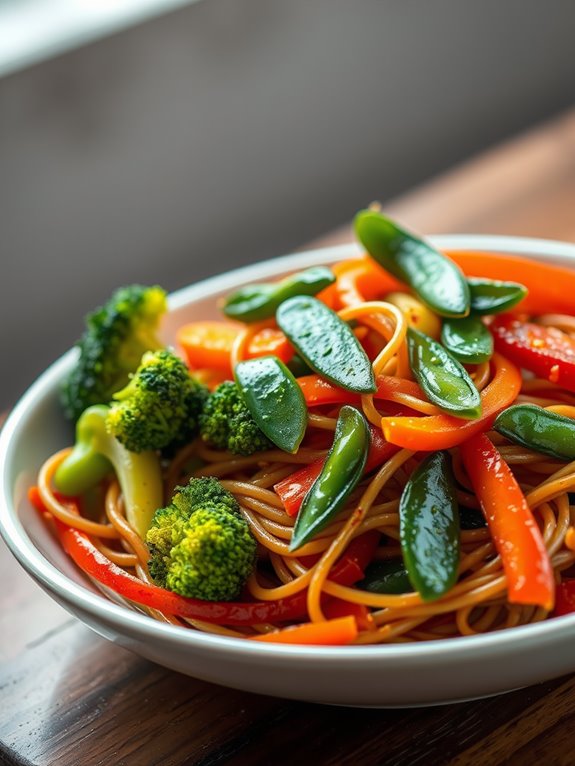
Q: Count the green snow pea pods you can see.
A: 10